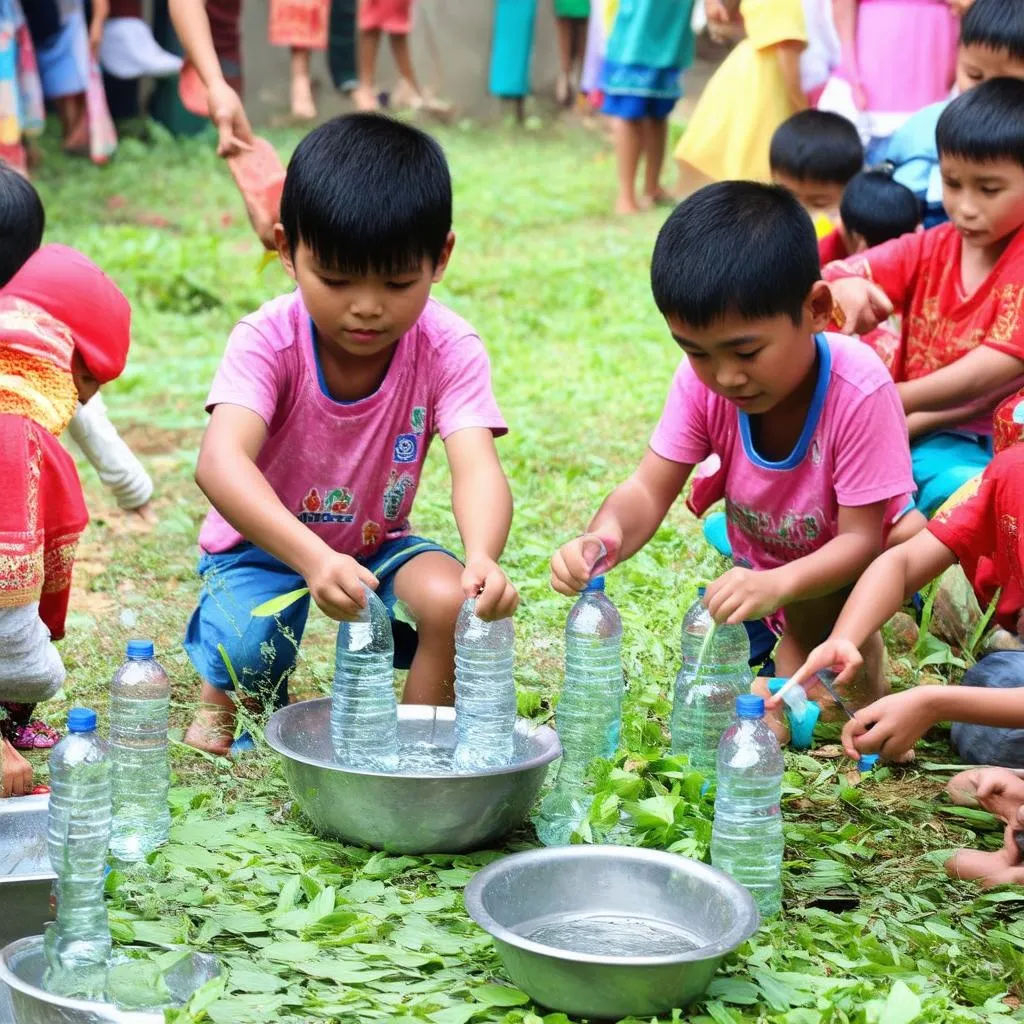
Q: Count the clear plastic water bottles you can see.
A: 7